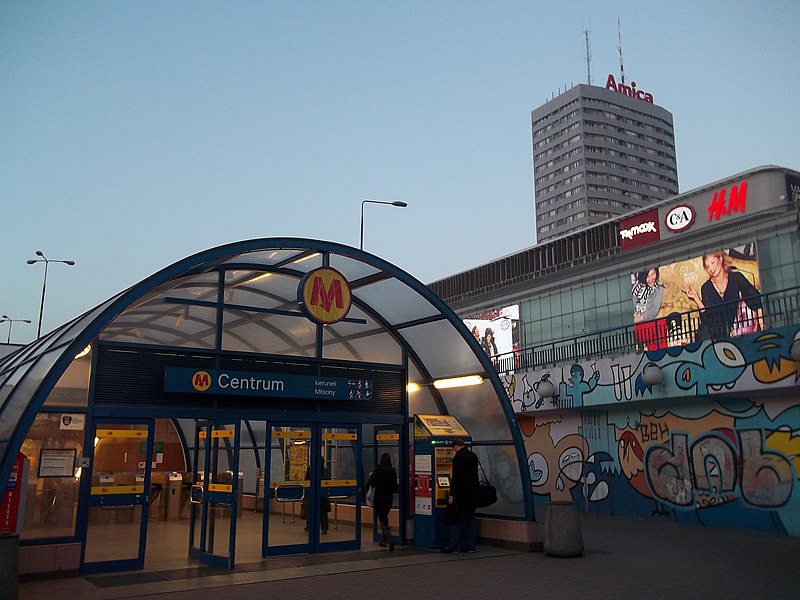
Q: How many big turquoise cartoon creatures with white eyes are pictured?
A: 1